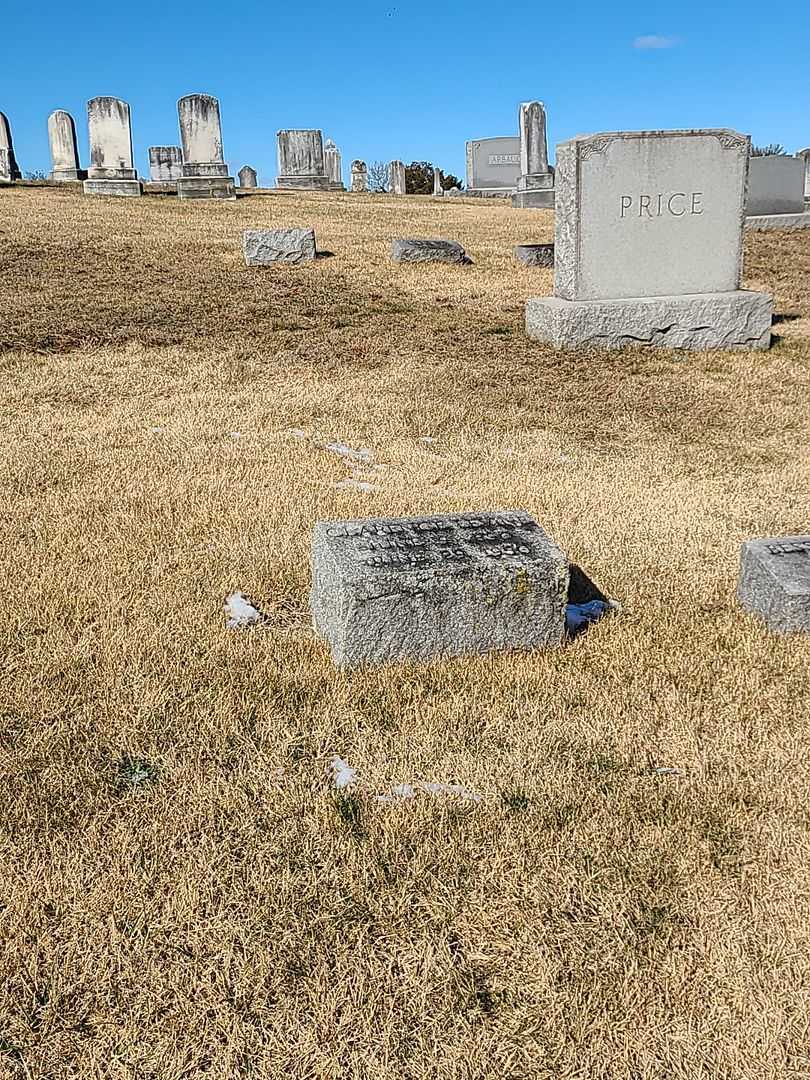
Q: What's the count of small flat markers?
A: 5